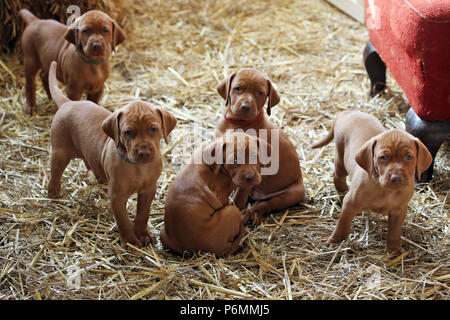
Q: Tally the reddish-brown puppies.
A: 5